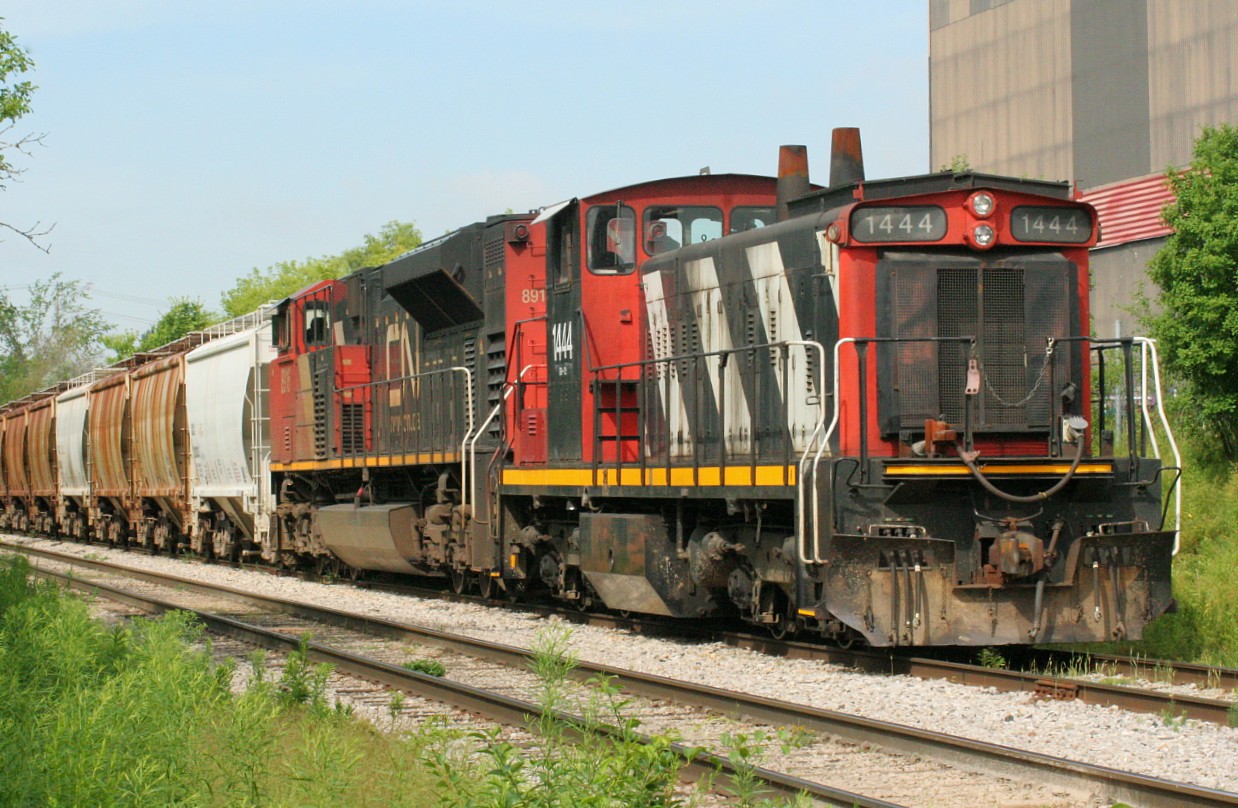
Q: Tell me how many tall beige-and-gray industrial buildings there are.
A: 1